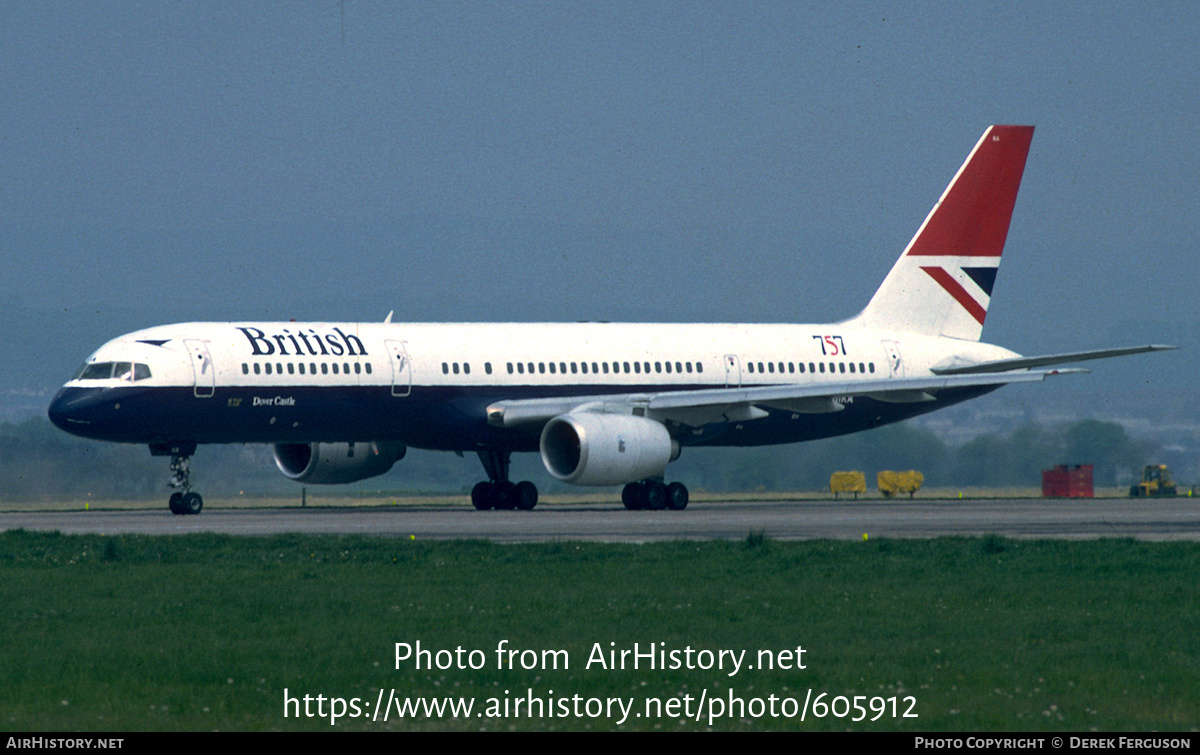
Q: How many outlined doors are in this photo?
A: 4